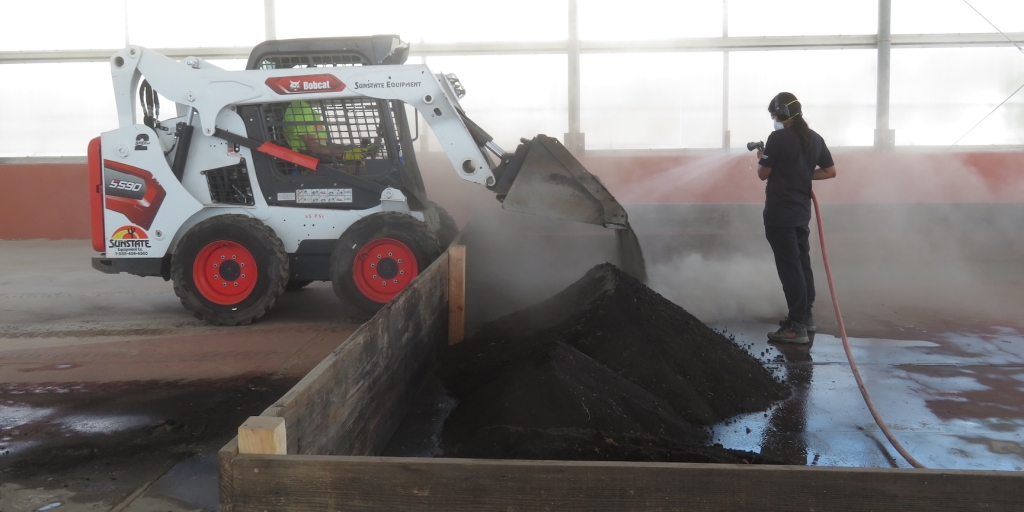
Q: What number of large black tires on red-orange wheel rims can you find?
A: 2